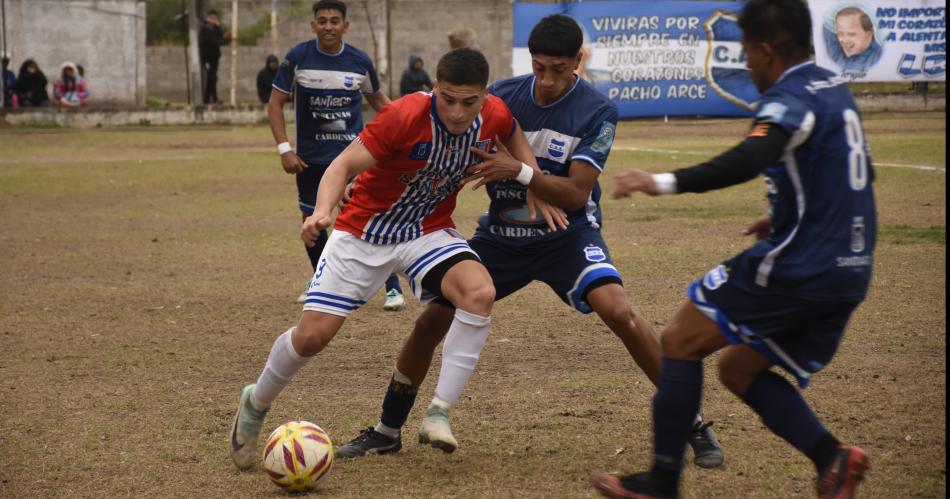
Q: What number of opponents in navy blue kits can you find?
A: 3